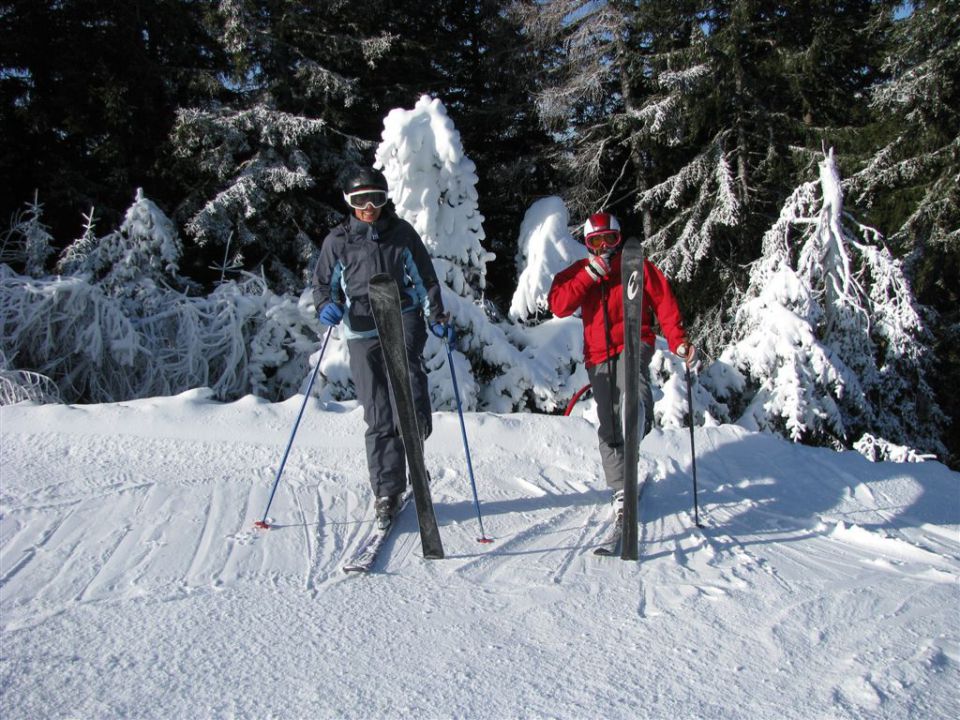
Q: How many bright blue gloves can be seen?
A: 2